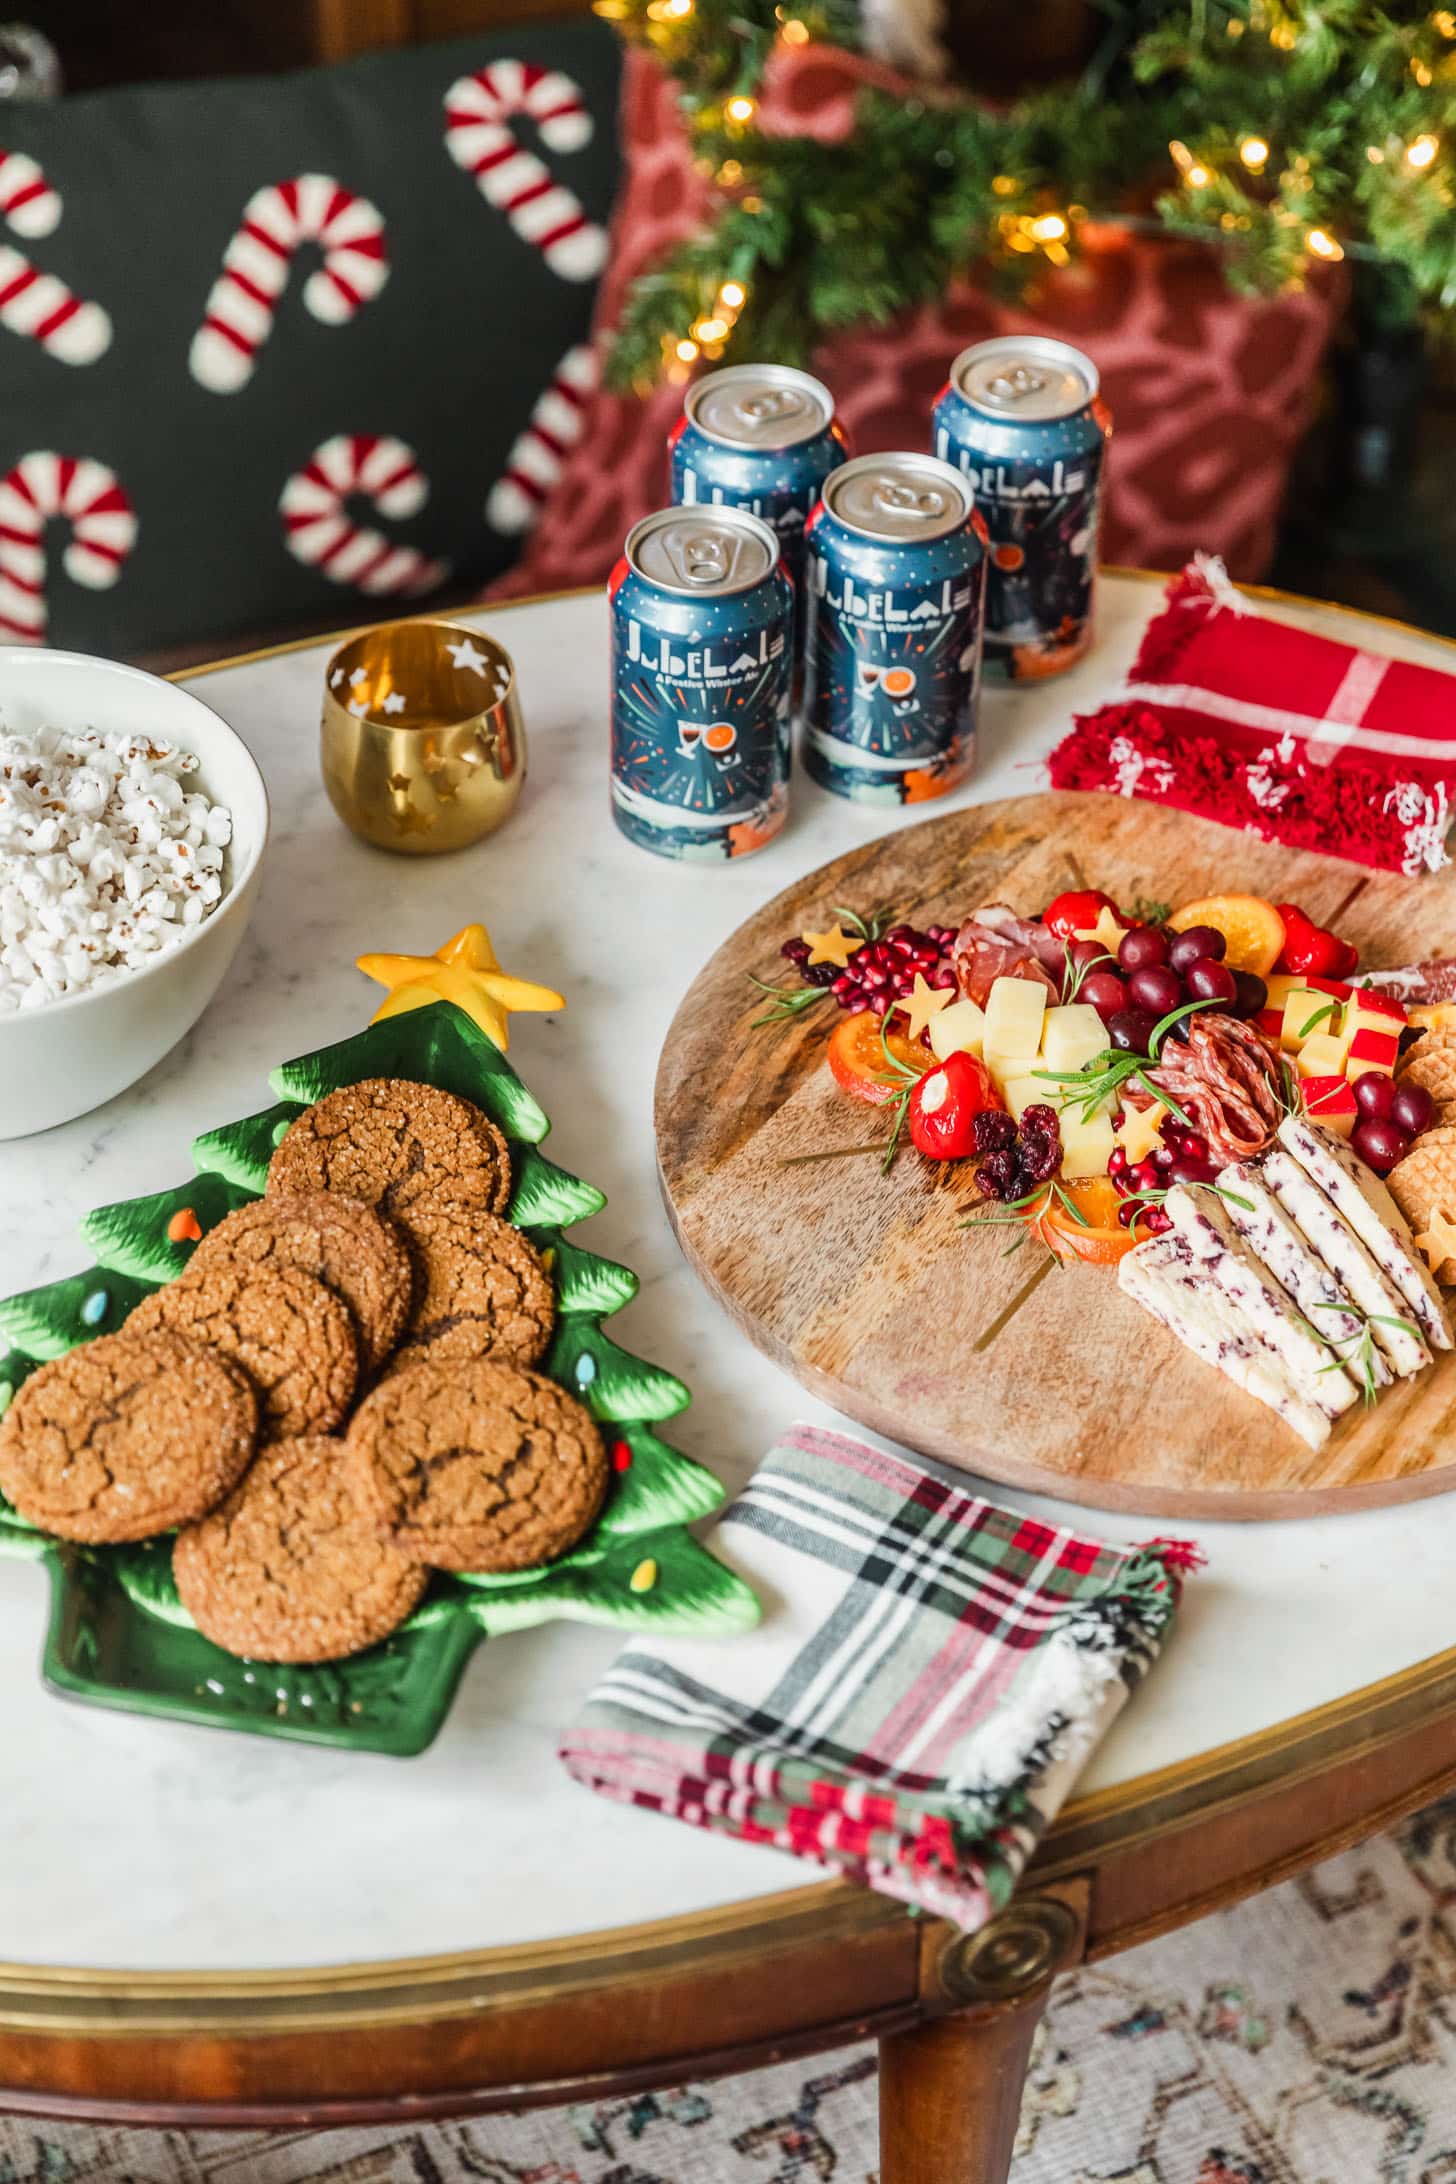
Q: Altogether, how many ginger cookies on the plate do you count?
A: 7